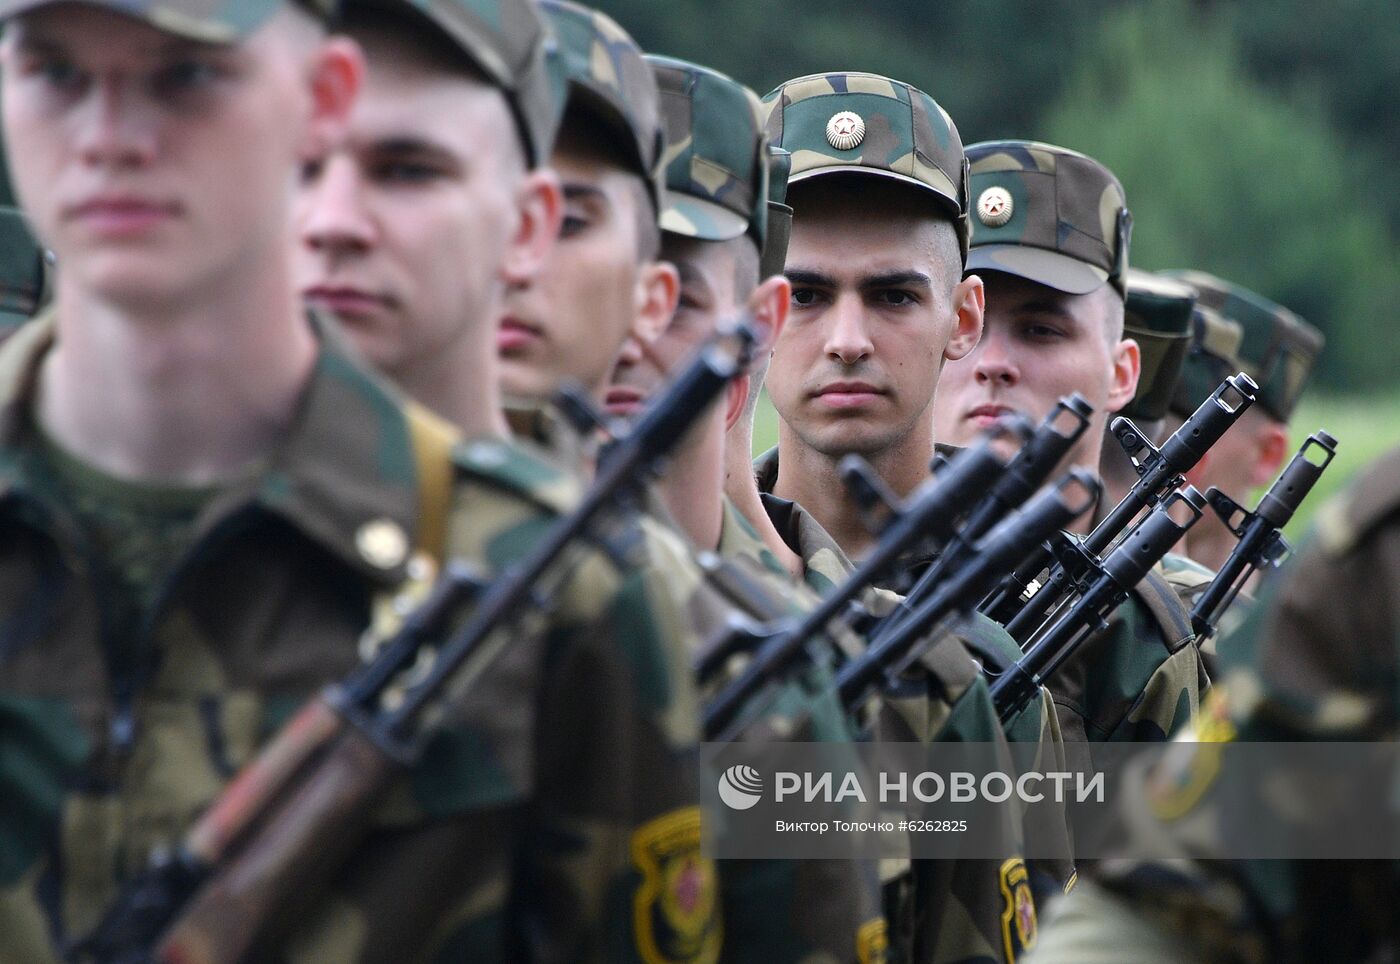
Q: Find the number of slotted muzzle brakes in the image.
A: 7